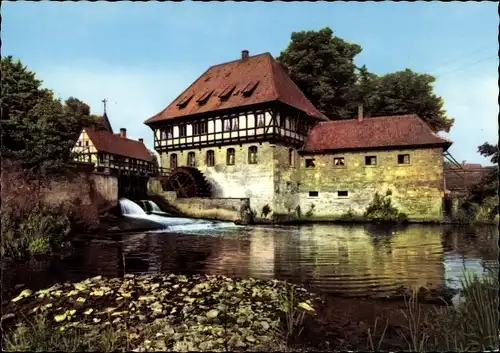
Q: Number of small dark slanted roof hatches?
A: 4